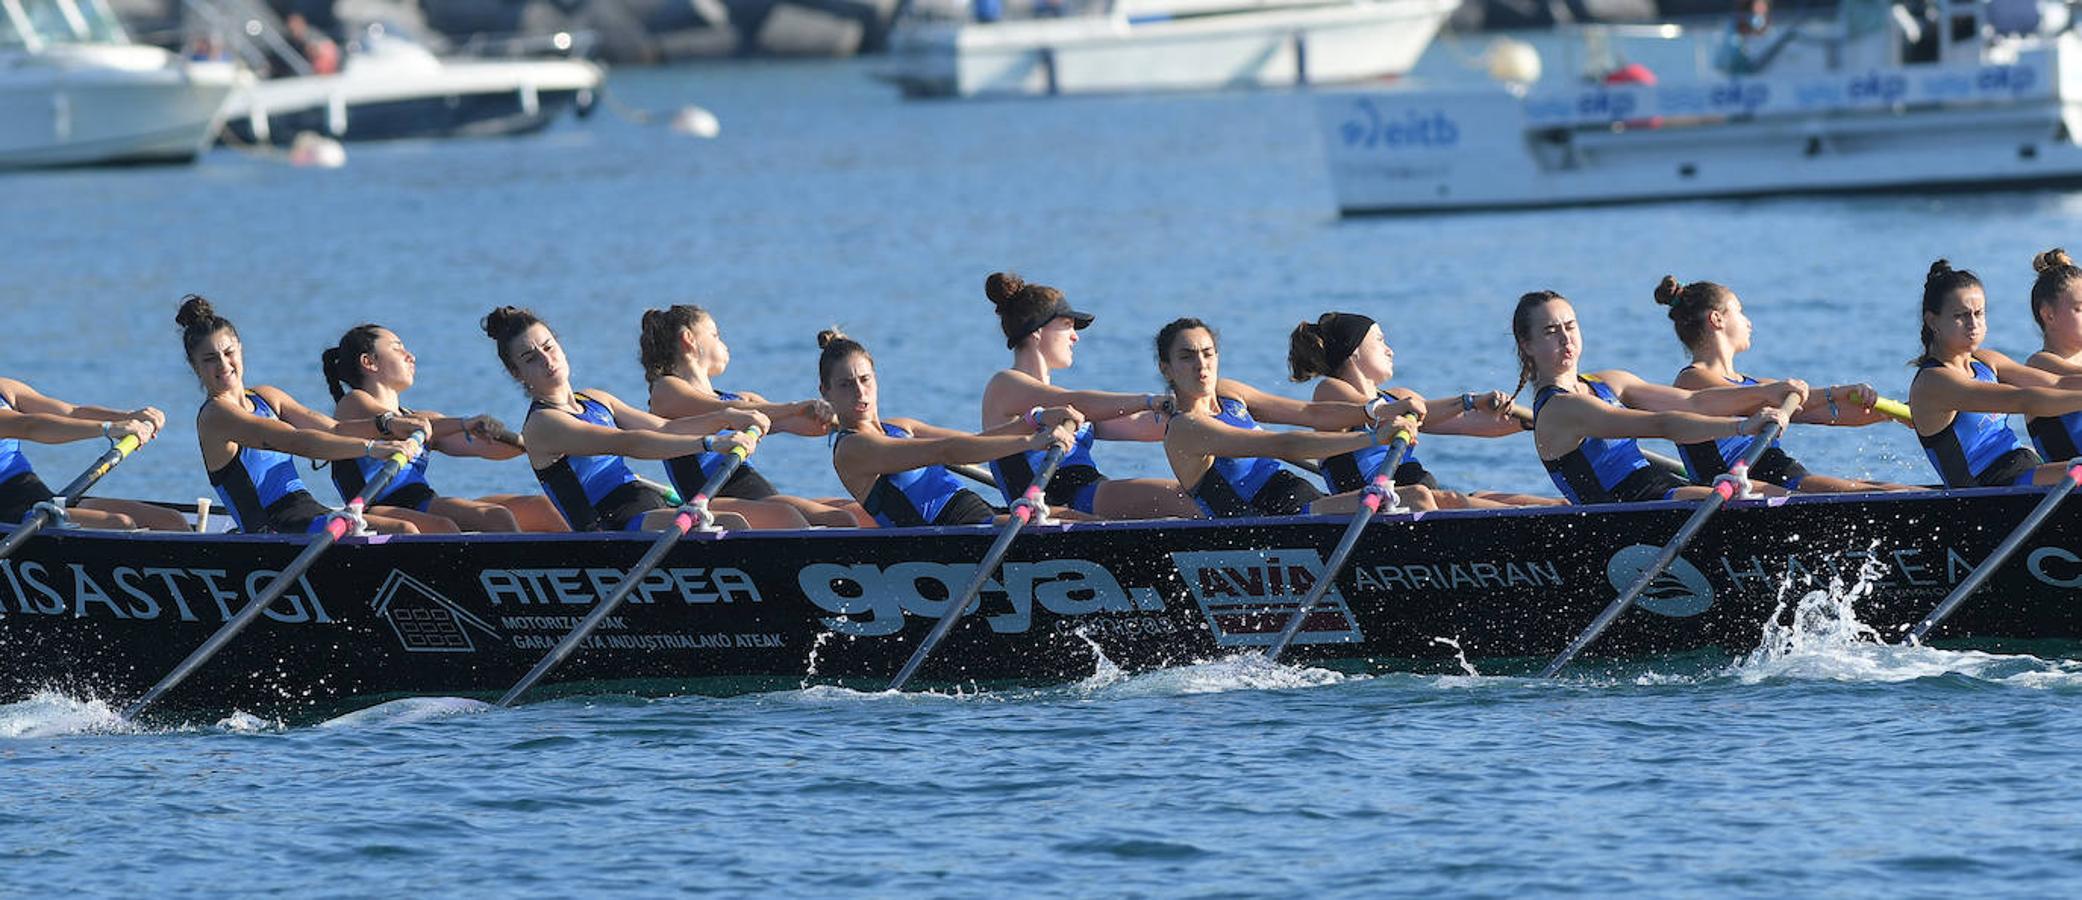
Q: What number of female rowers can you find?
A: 13